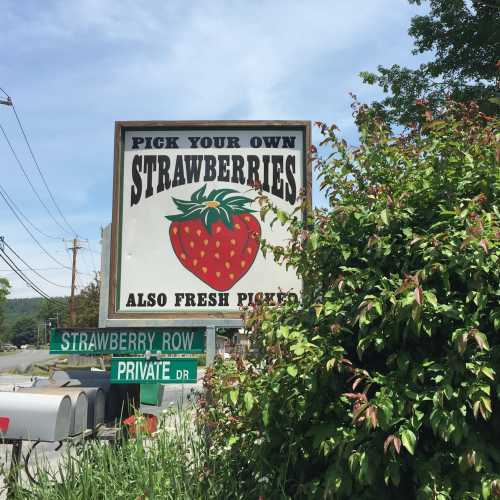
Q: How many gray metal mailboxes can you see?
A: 3